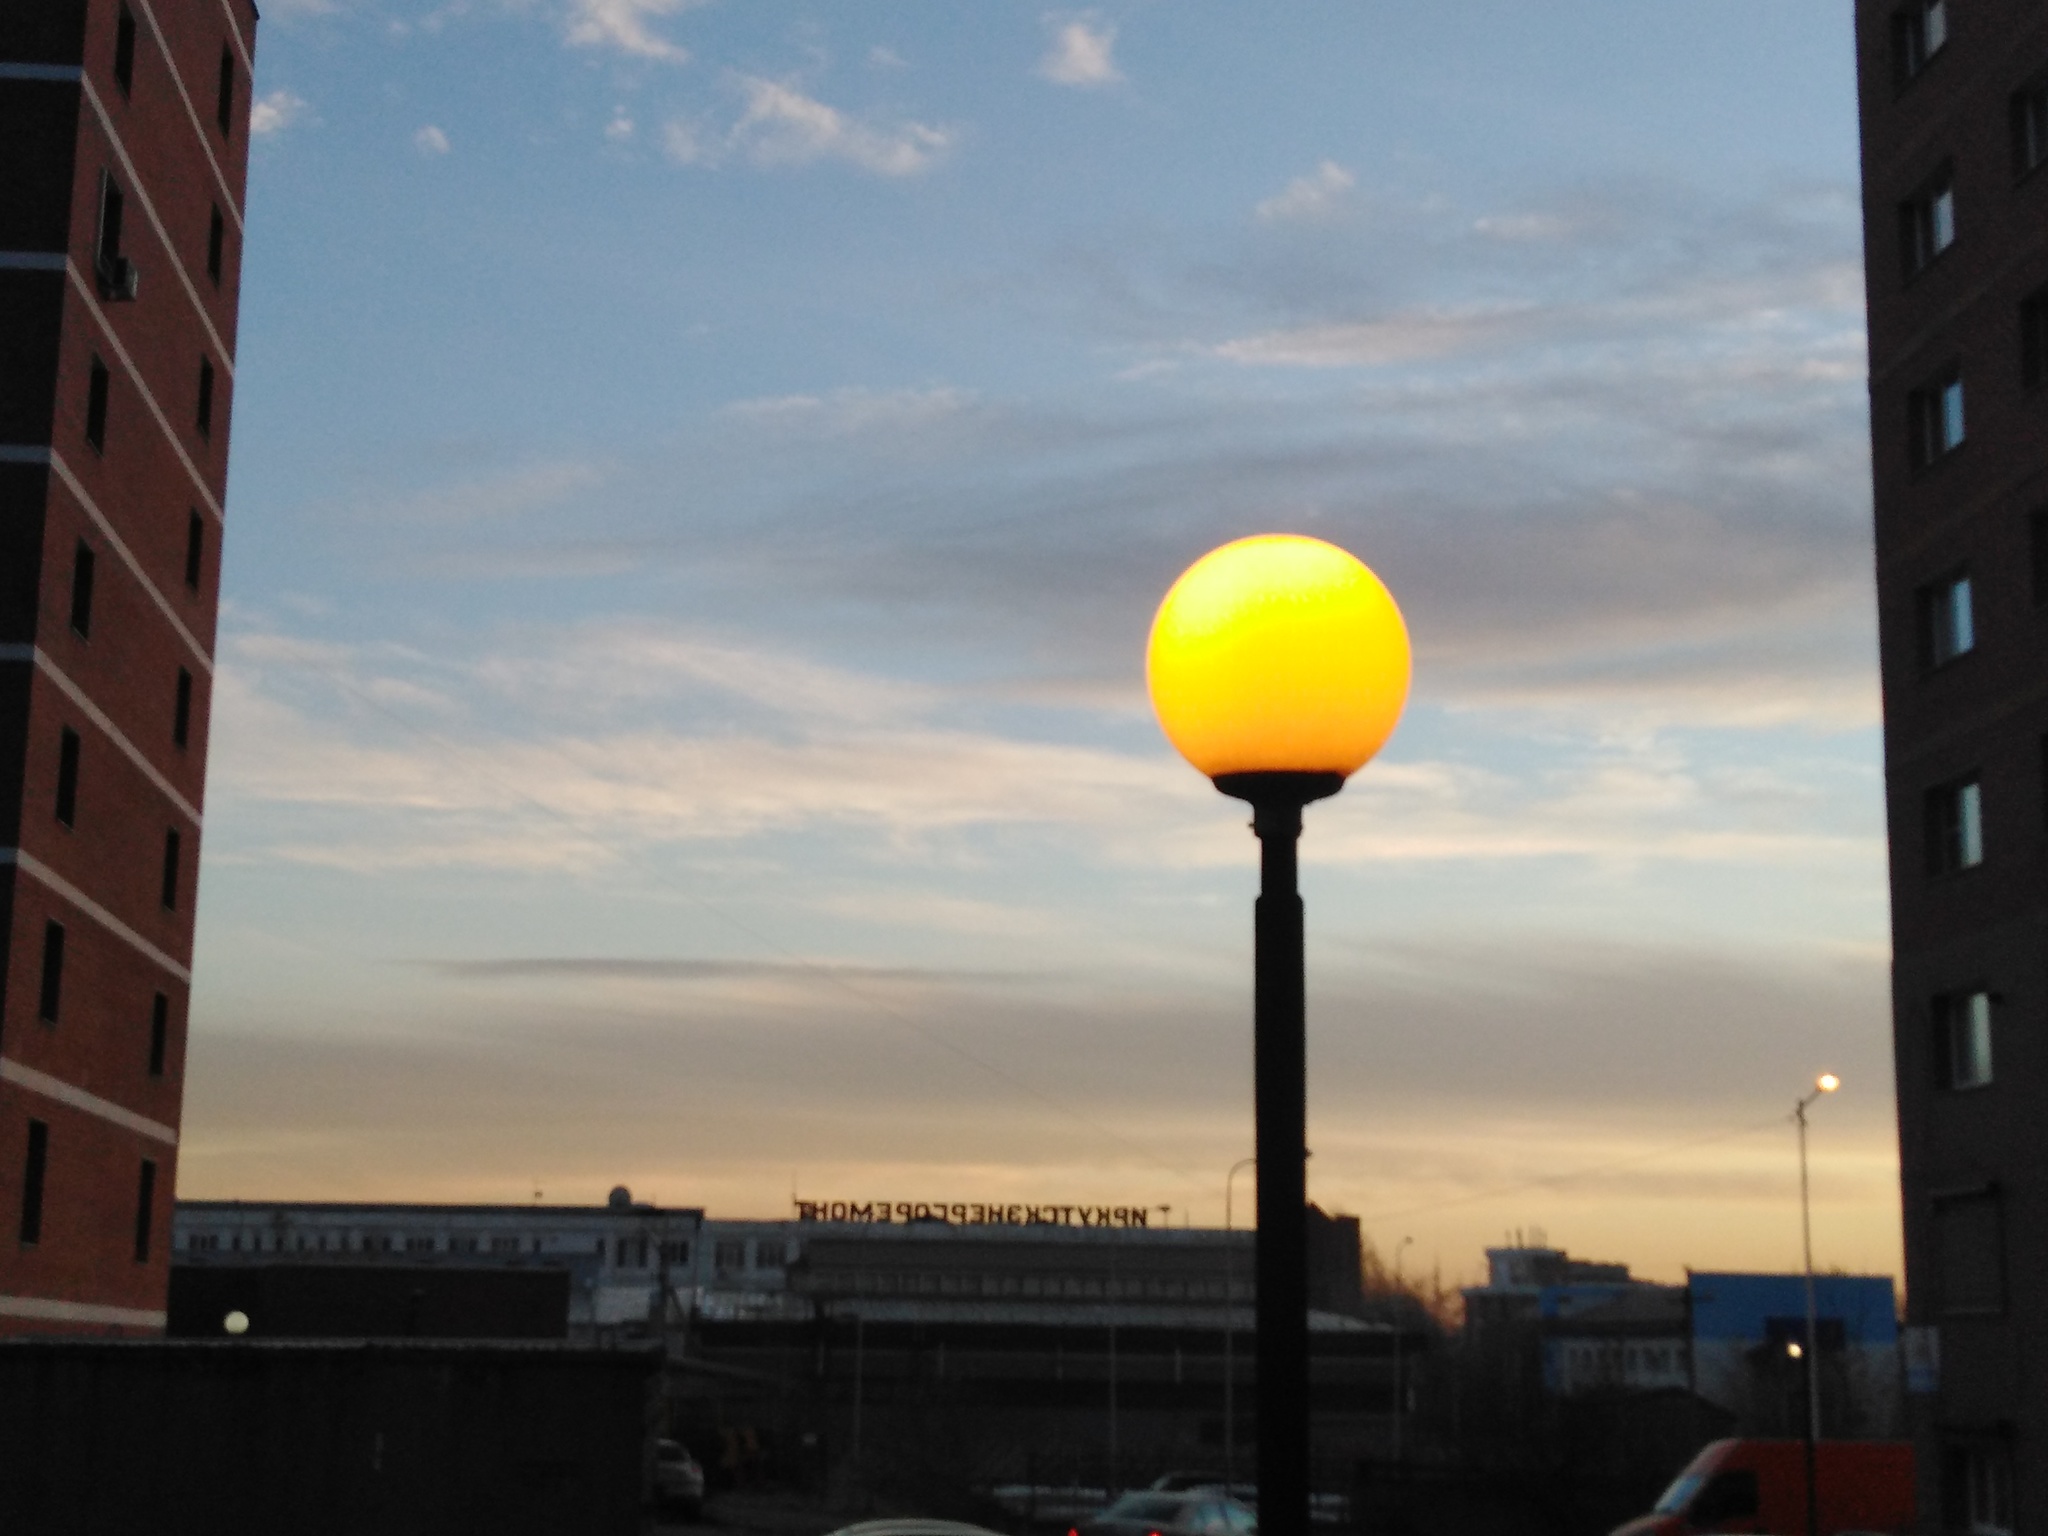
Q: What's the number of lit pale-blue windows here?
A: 6